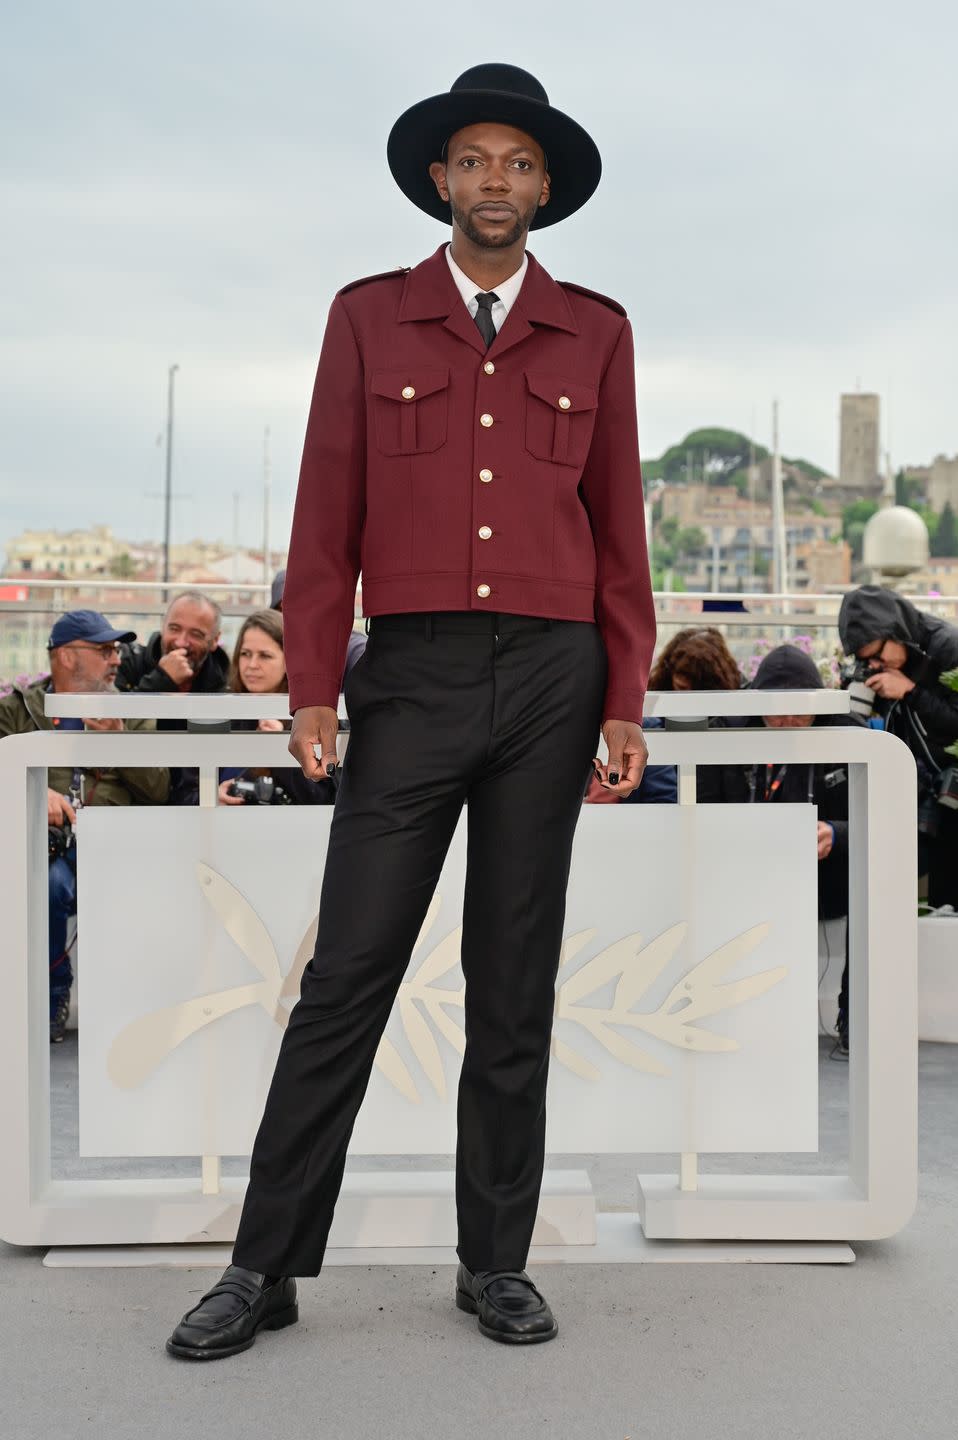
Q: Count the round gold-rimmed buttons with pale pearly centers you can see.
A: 7